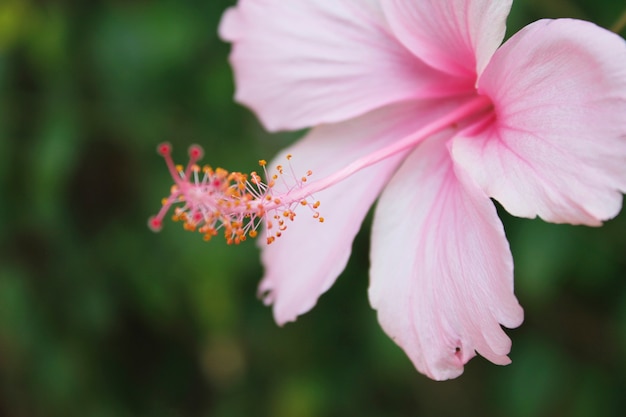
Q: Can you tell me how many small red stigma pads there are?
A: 5